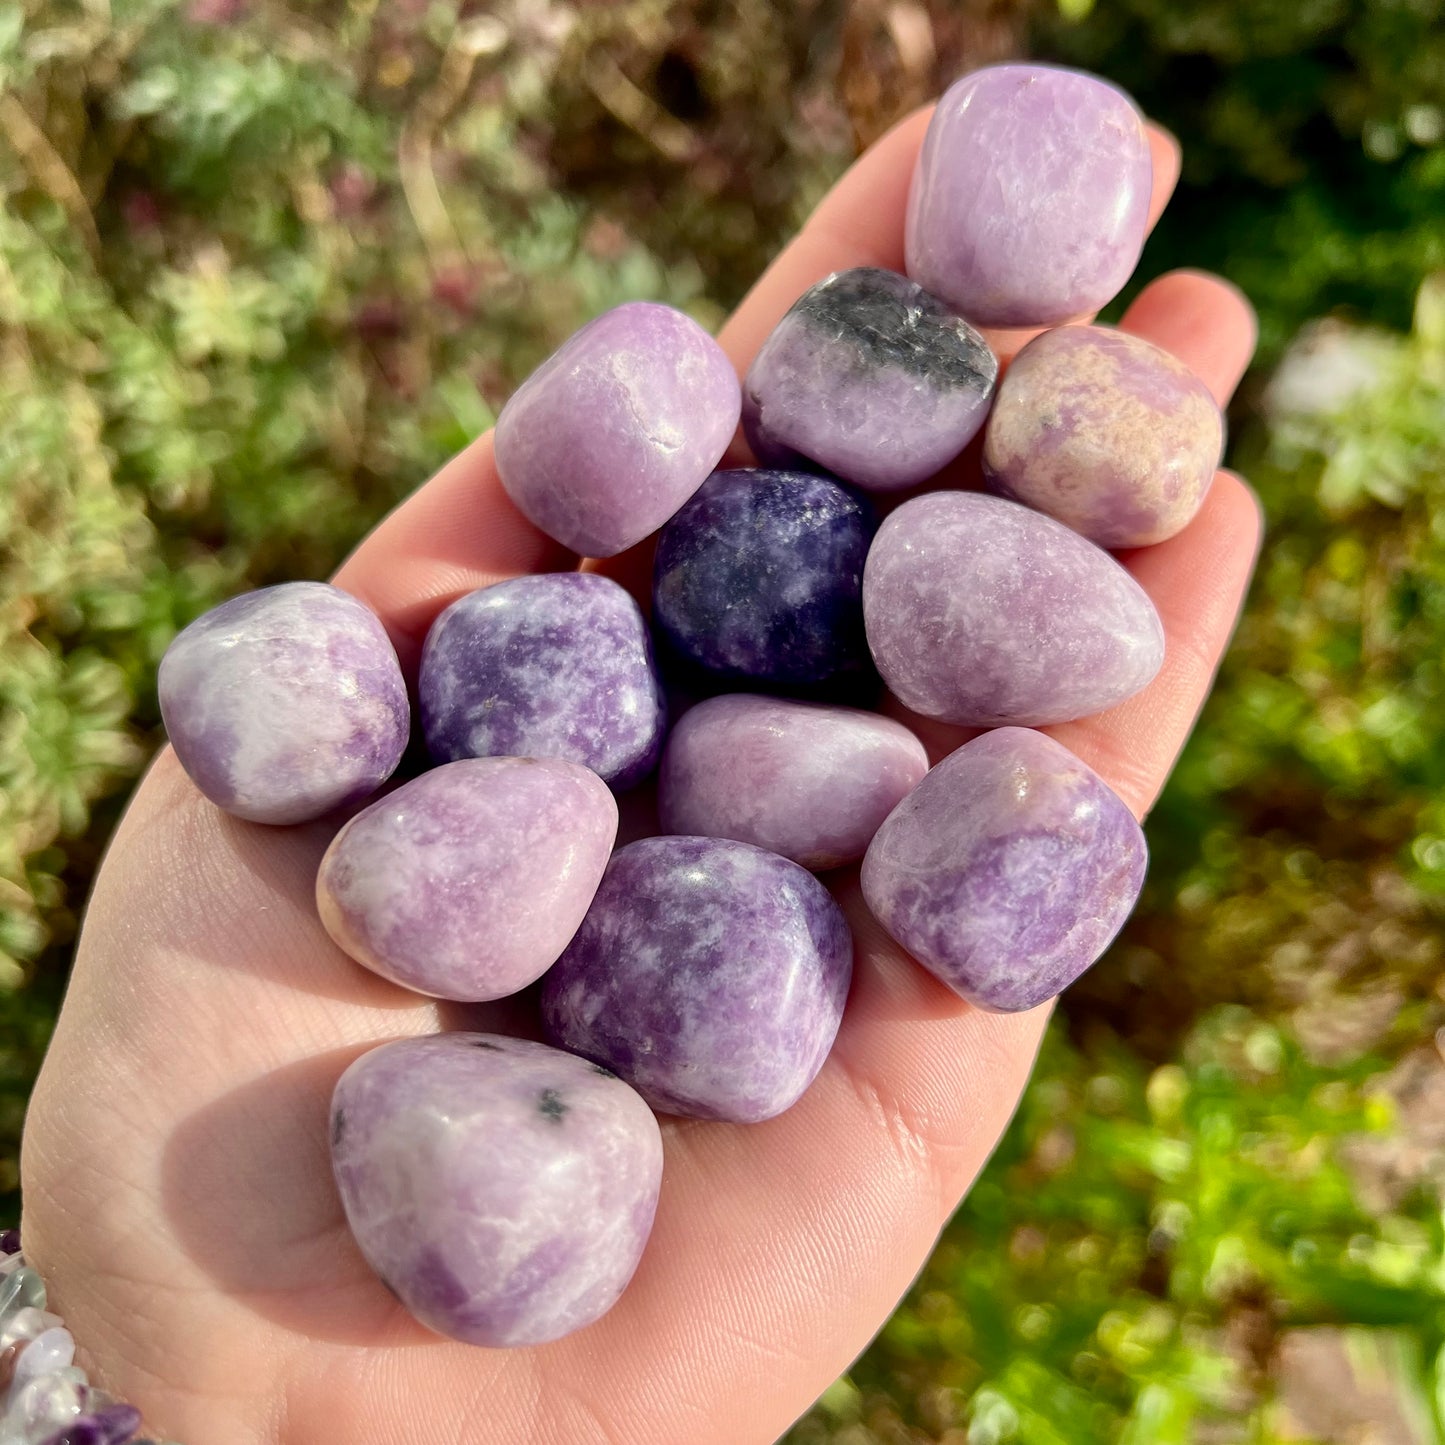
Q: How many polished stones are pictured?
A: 13